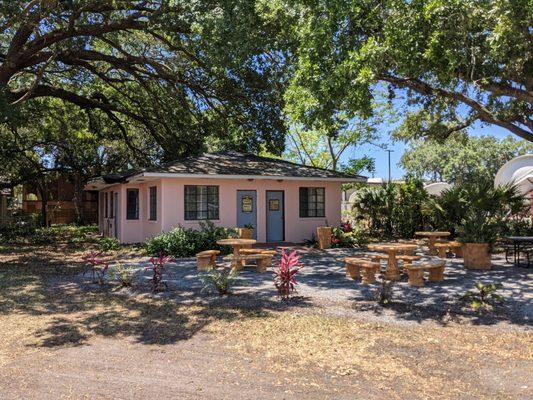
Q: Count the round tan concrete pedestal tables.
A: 3